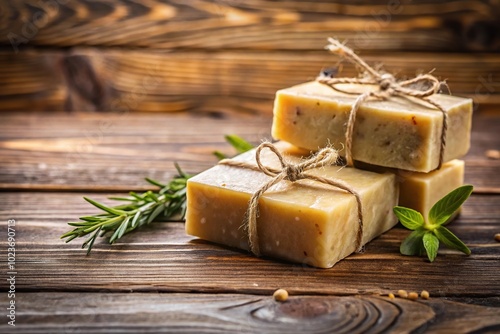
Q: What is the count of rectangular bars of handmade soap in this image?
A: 3